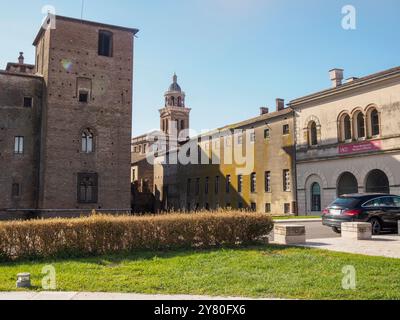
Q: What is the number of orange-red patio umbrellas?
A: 0